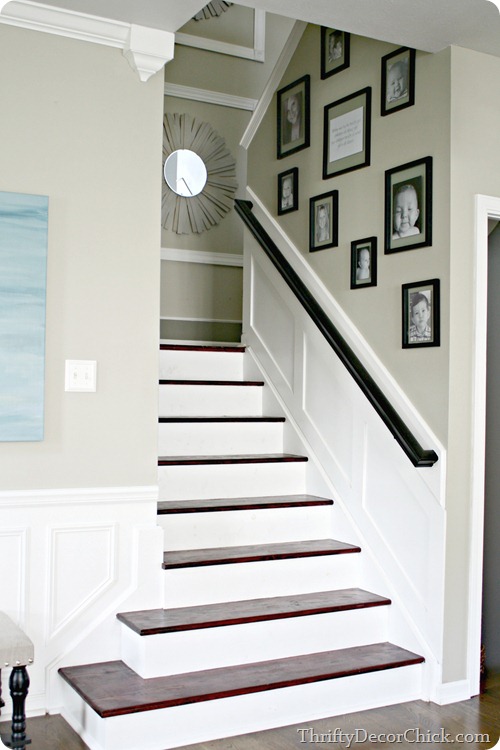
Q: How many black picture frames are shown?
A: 9